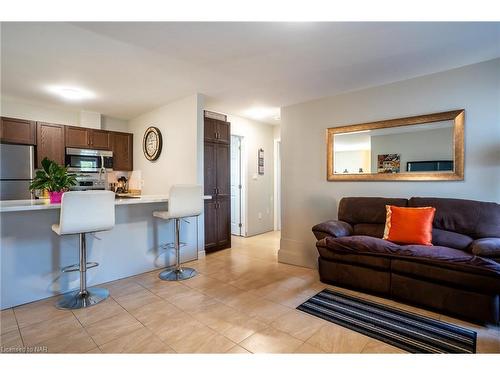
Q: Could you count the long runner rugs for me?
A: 1